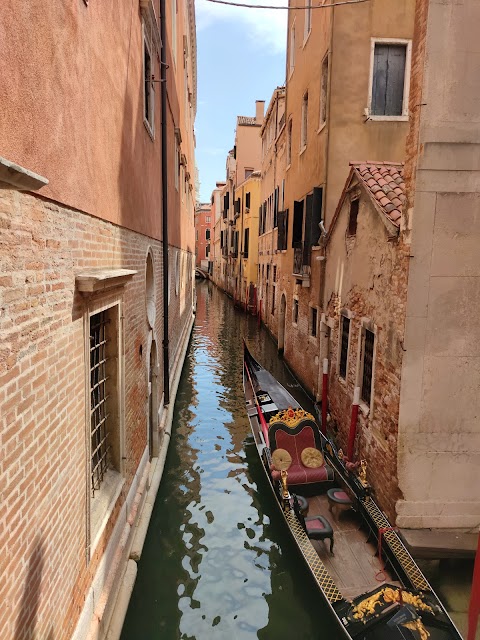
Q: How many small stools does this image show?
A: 3